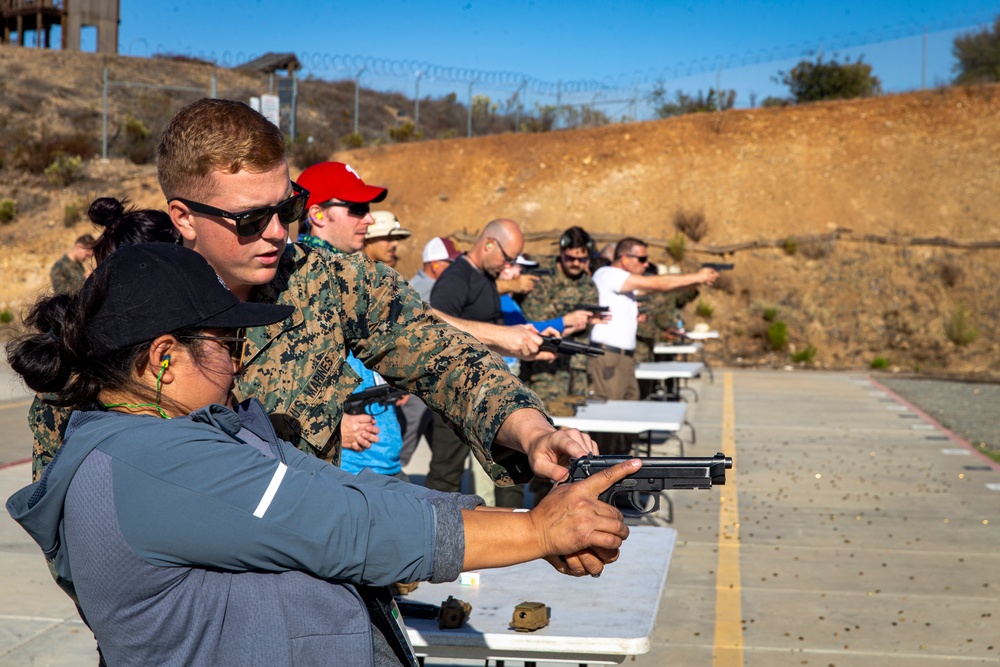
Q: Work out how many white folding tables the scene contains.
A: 5